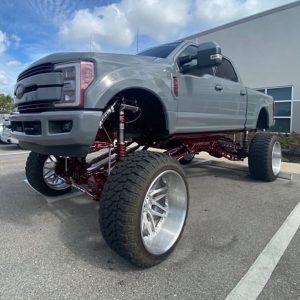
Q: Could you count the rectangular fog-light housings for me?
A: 1